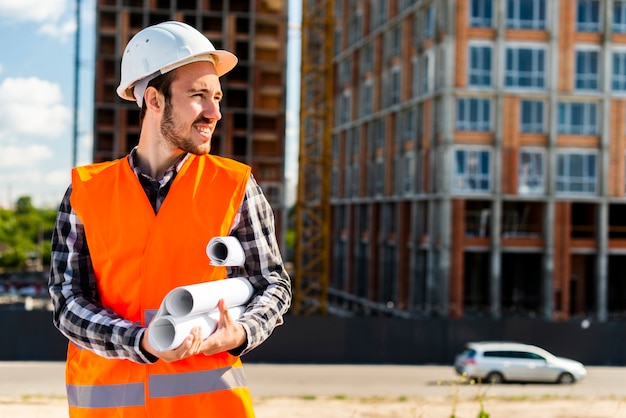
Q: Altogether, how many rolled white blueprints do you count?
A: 3